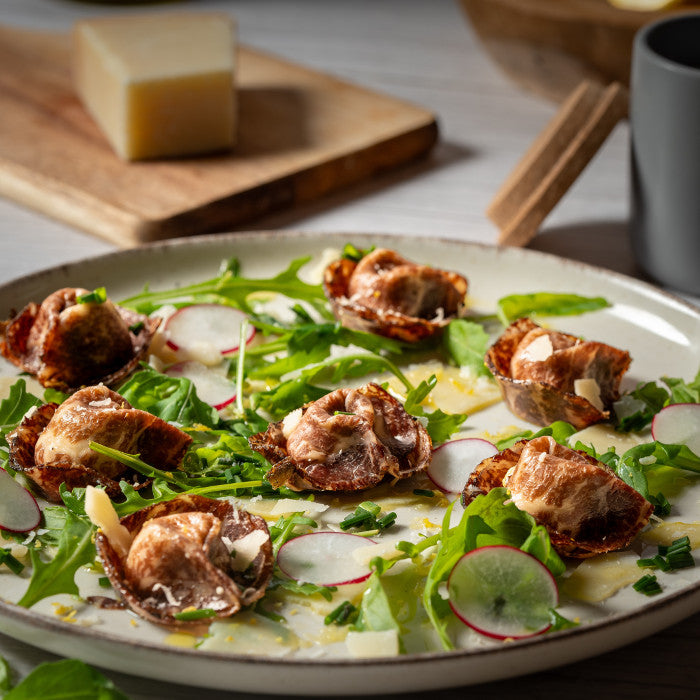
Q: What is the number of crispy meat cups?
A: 7